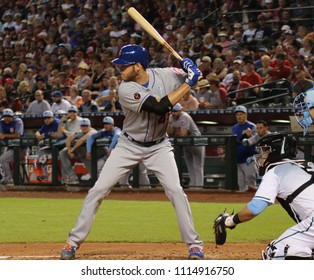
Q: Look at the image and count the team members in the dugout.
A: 8